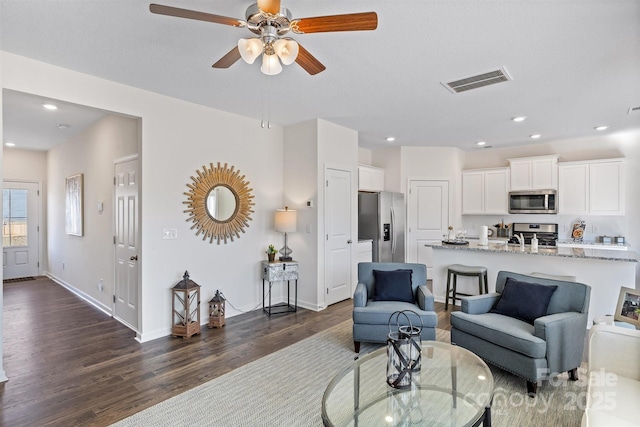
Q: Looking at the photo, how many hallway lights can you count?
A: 2